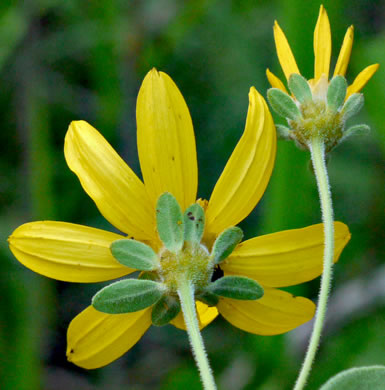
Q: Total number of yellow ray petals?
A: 13